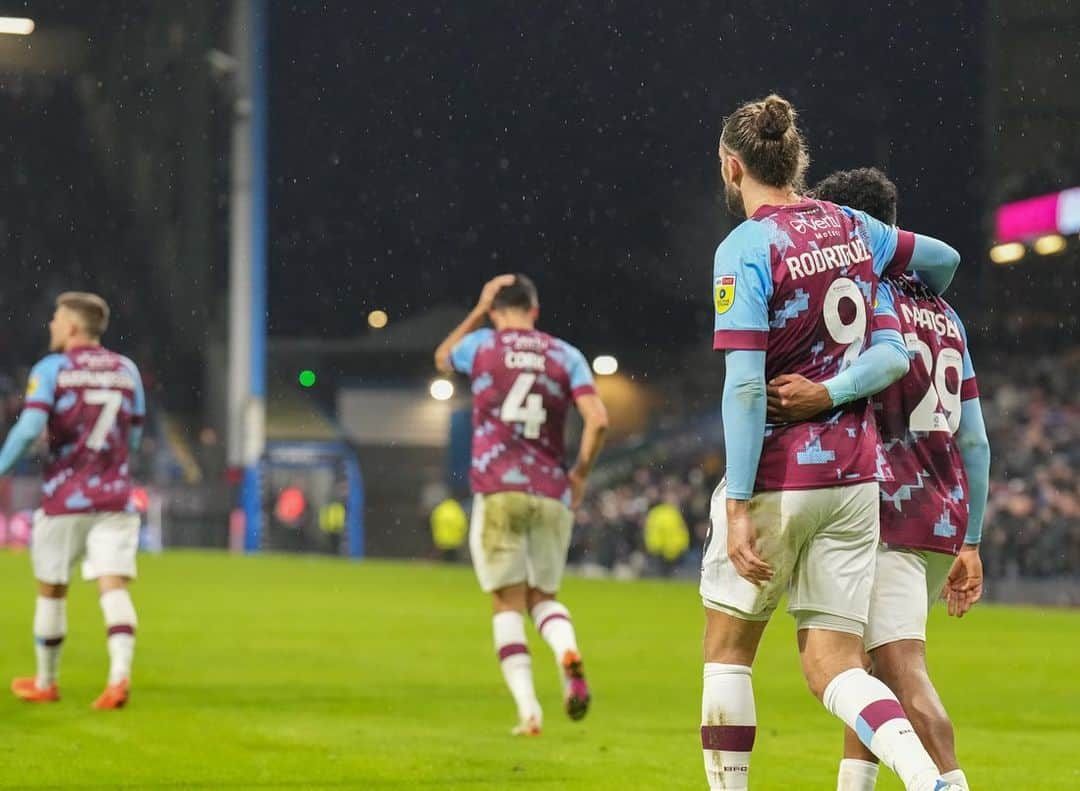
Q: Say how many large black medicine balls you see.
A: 0